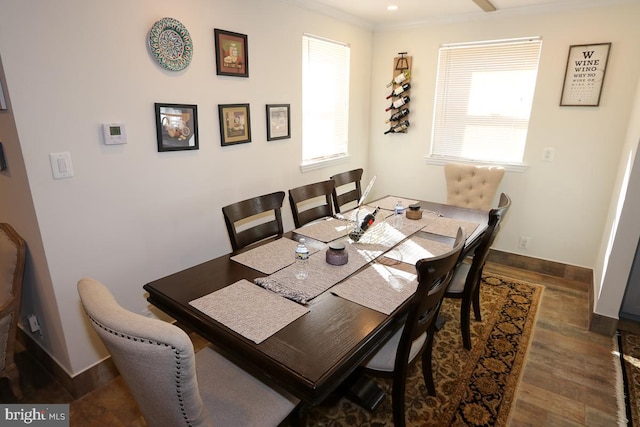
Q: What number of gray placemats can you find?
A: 8